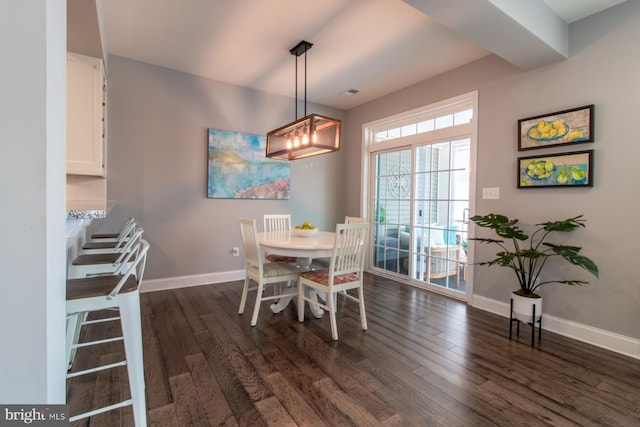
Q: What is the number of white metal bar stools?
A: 4